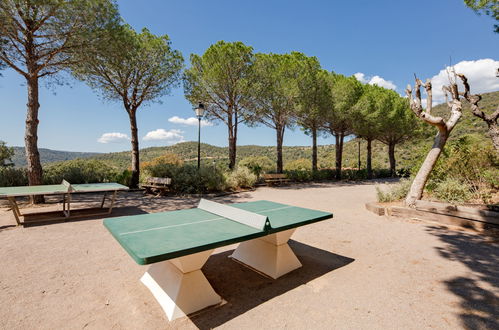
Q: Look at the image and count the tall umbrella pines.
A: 8